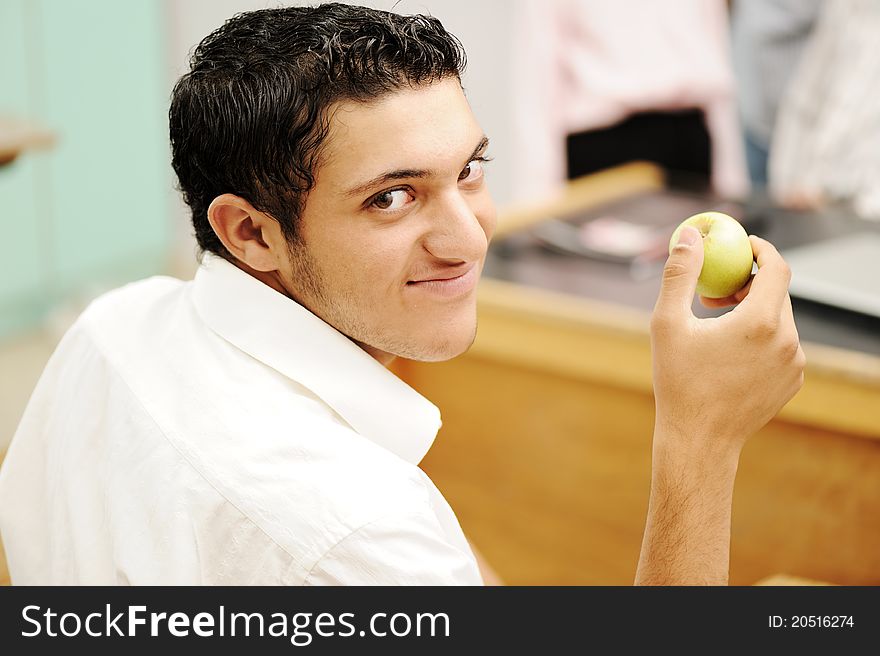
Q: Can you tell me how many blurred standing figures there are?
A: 3